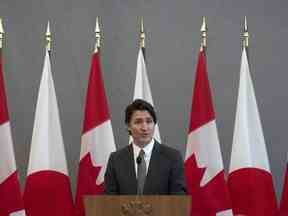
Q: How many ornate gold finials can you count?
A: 6